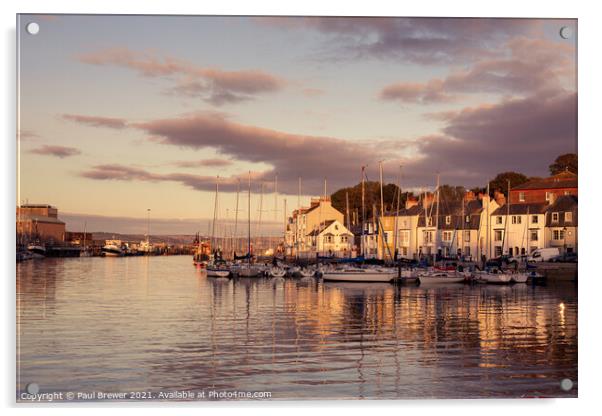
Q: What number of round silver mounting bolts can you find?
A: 4